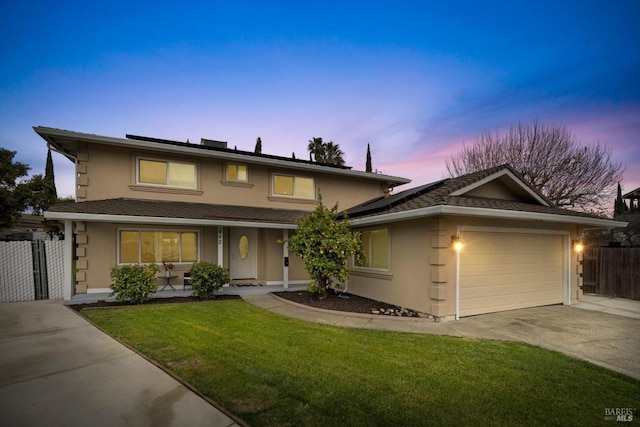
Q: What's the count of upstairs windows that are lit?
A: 3